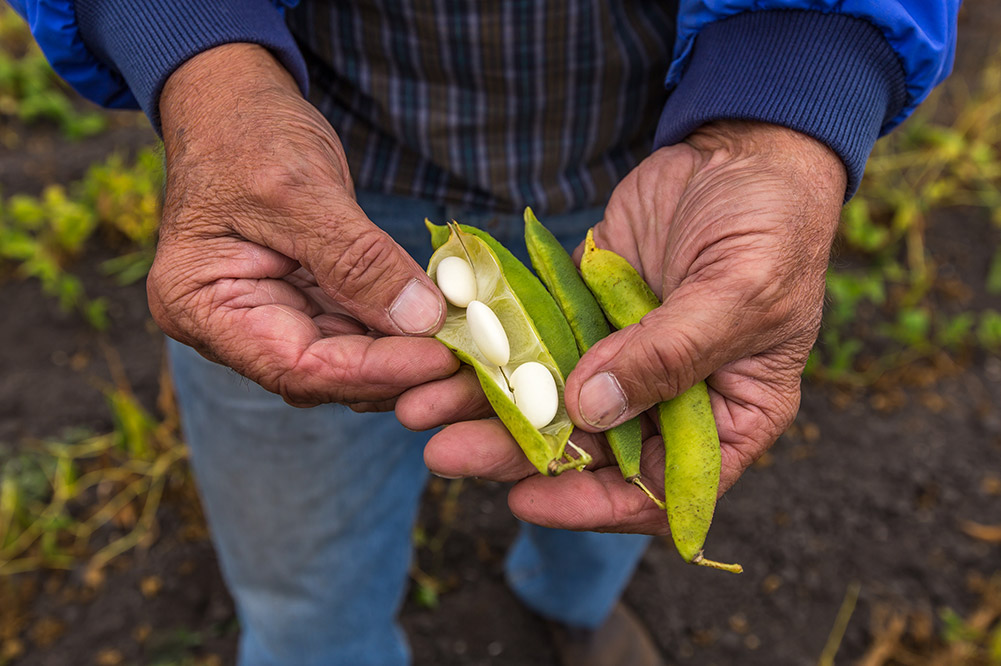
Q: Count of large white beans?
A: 3